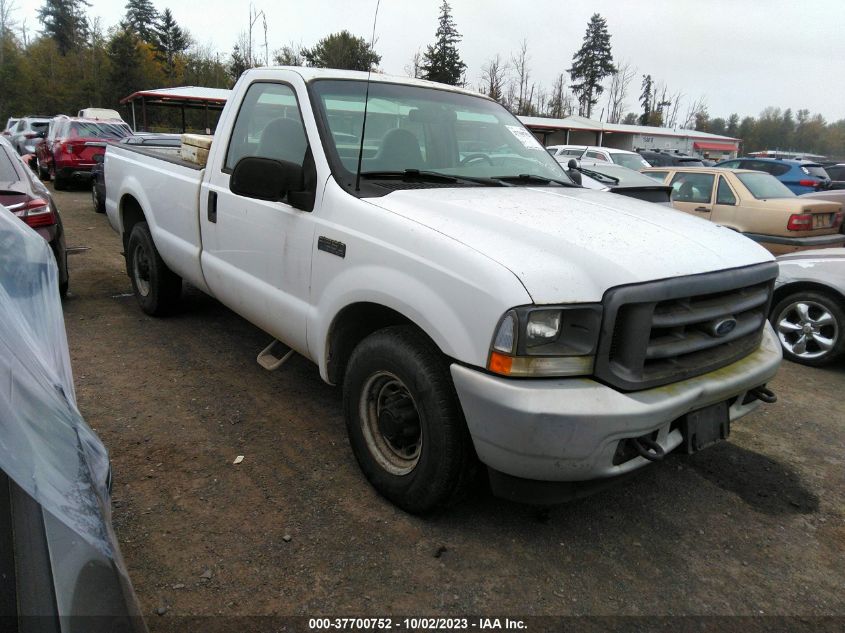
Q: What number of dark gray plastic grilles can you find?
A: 1